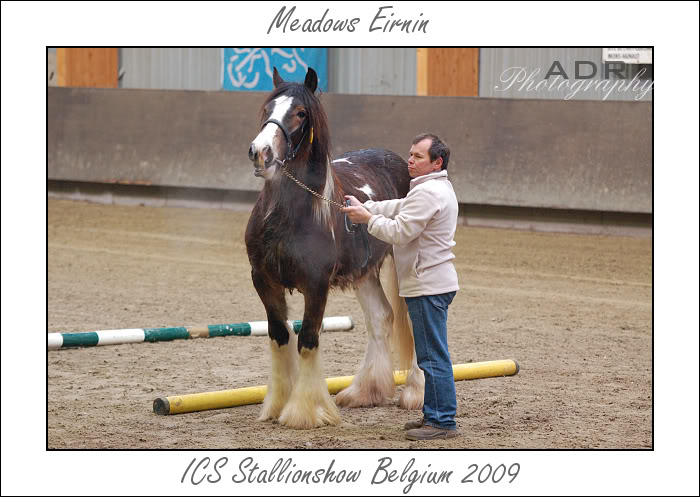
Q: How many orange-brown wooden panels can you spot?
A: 2